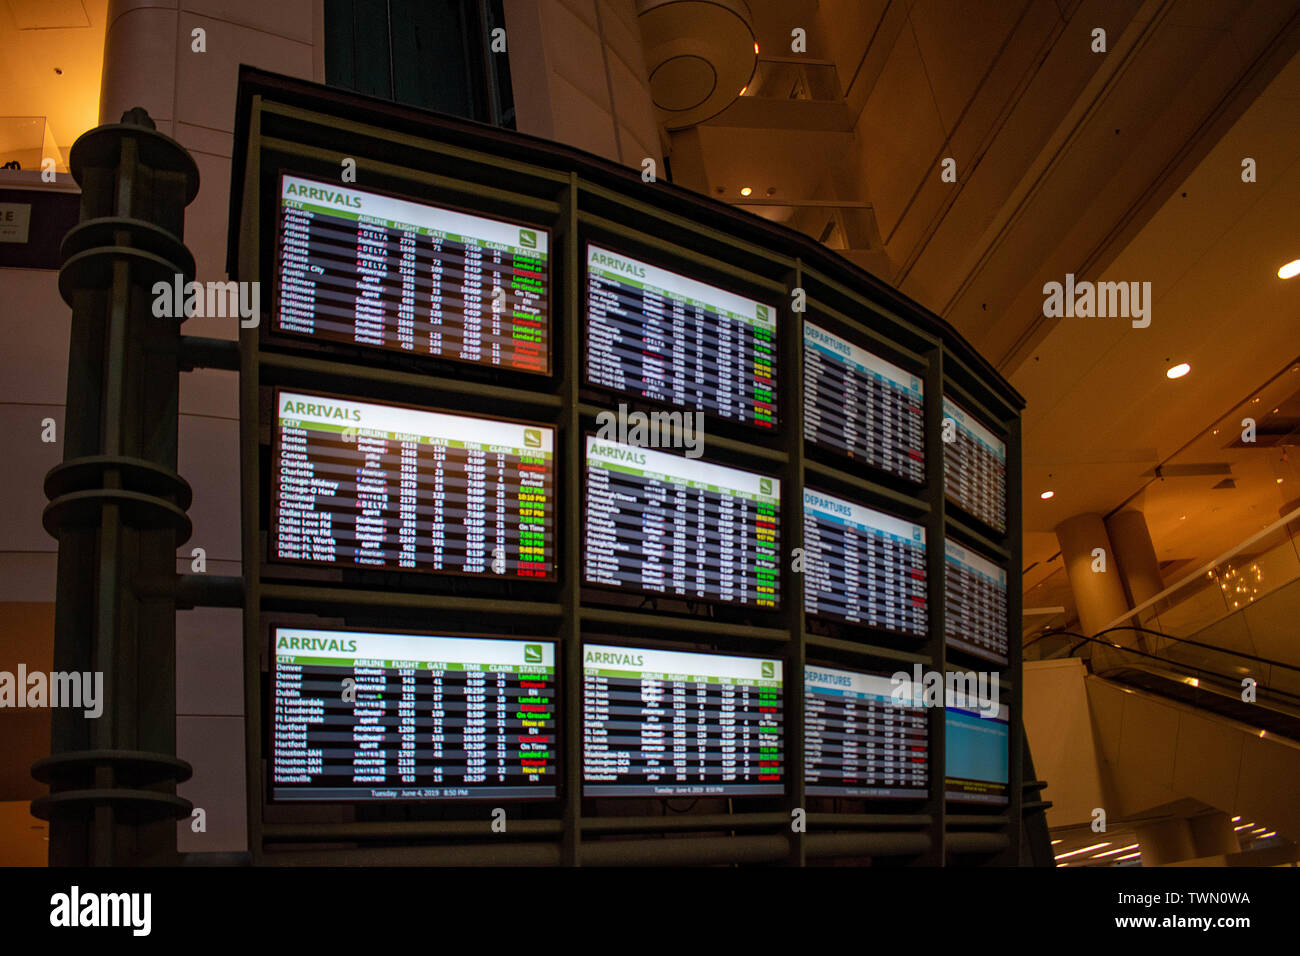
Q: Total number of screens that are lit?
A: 12